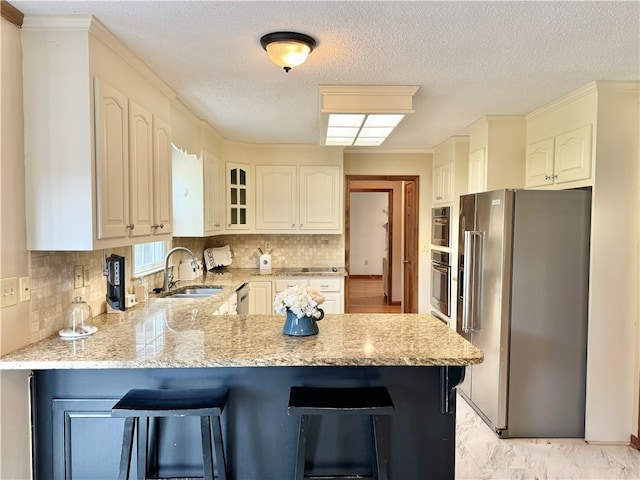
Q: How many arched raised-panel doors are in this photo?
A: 12